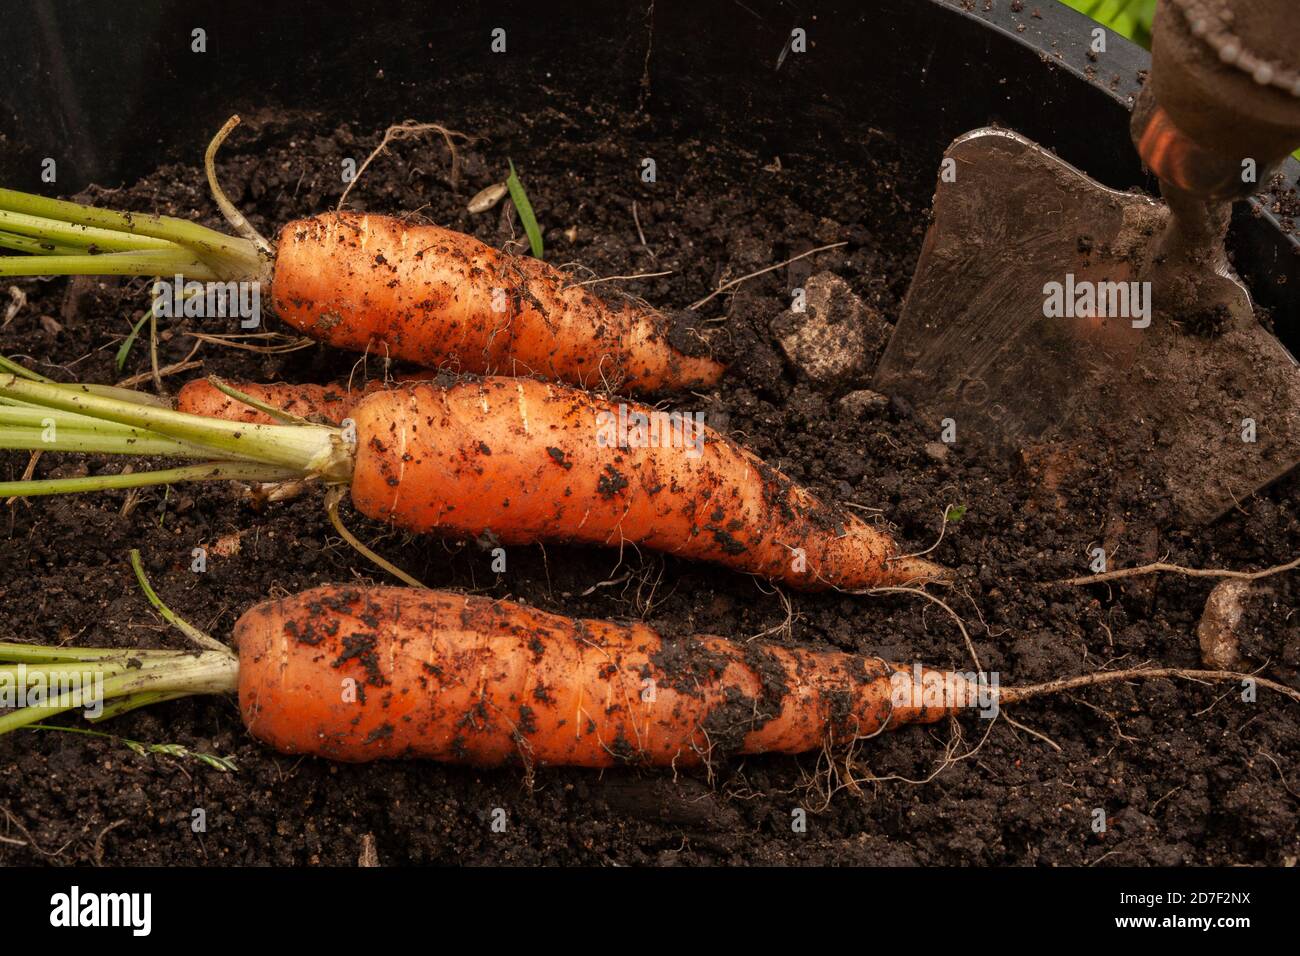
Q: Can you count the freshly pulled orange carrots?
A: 4